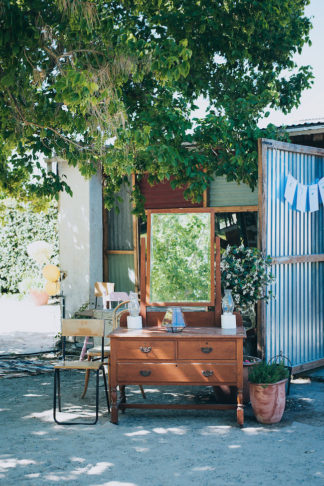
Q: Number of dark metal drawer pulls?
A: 4